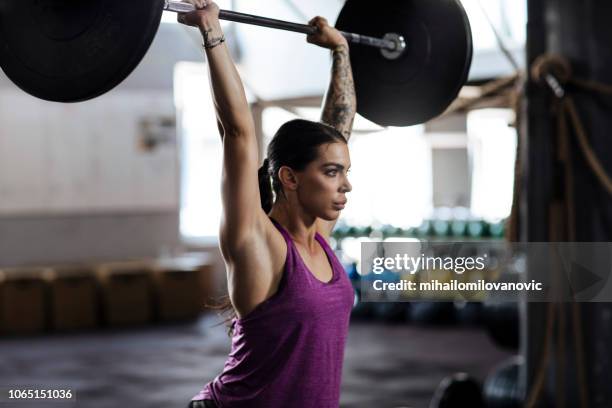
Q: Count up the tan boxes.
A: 4